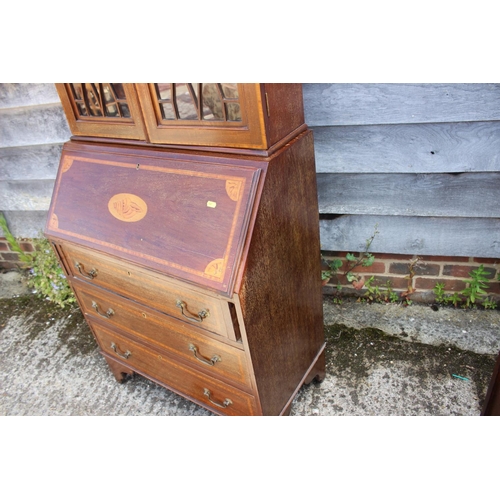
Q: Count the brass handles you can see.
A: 6